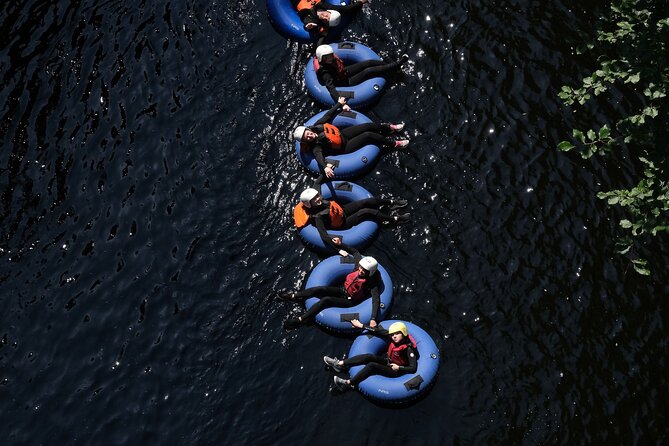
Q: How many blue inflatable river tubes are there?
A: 6